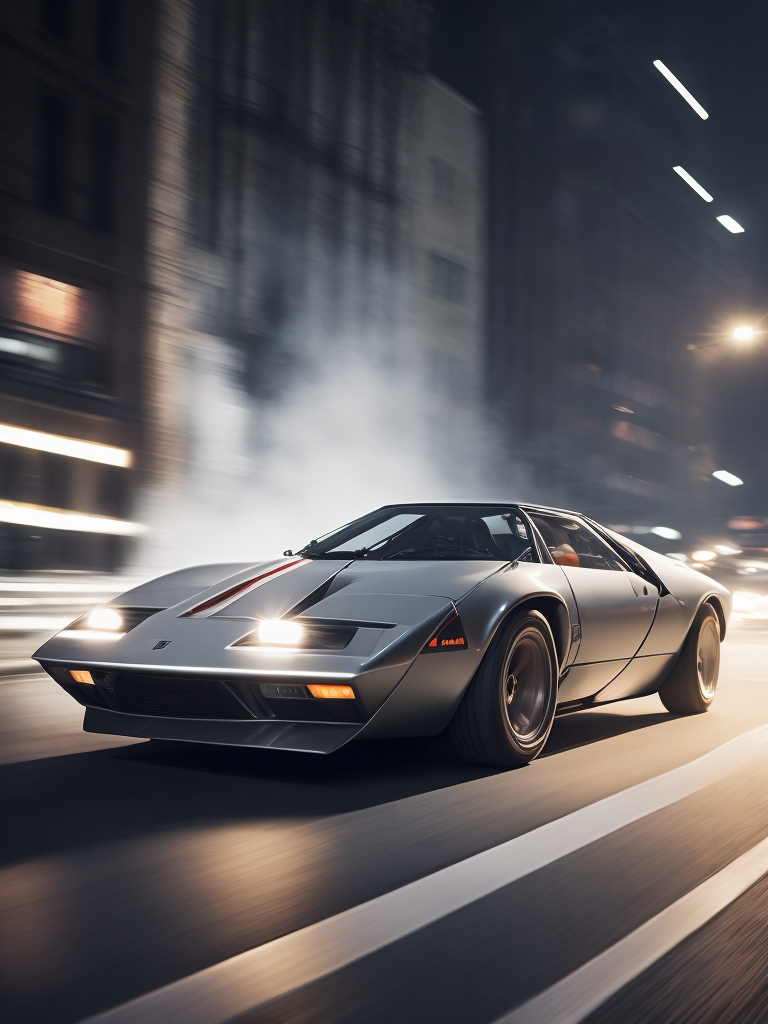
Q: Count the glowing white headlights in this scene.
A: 2